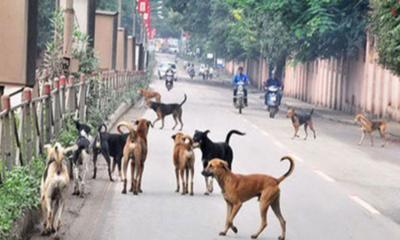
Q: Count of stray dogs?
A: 11